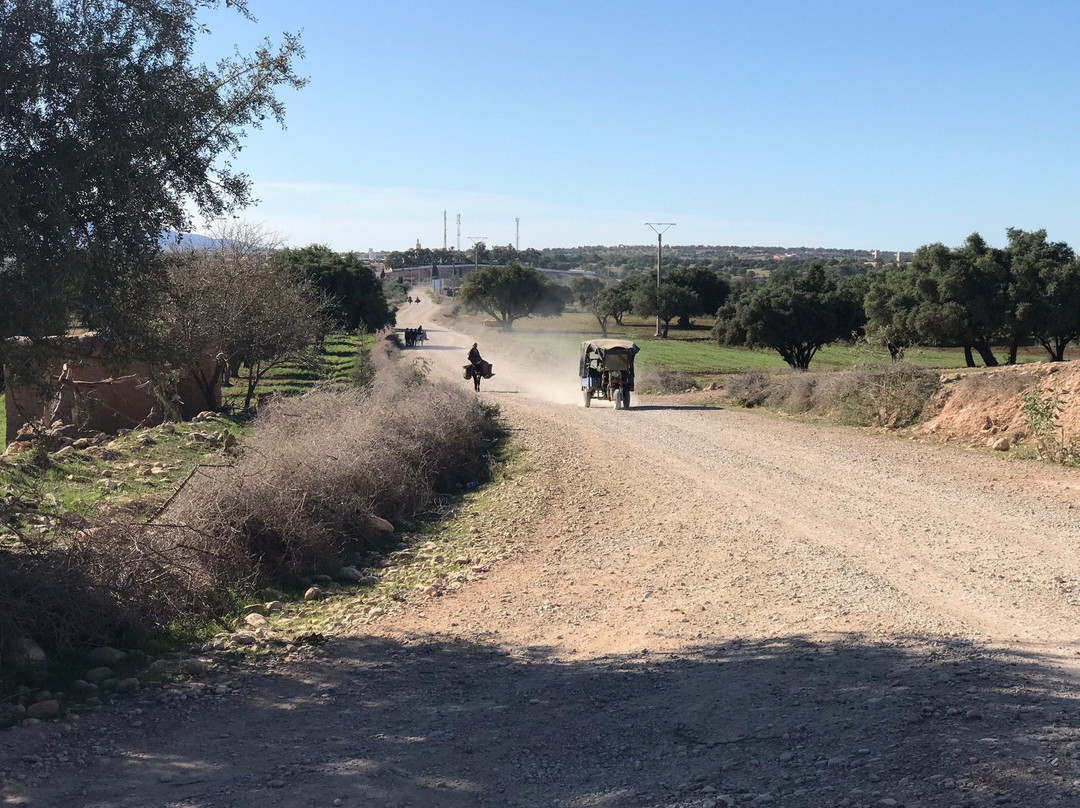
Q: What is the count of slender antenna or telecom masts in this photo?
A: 3